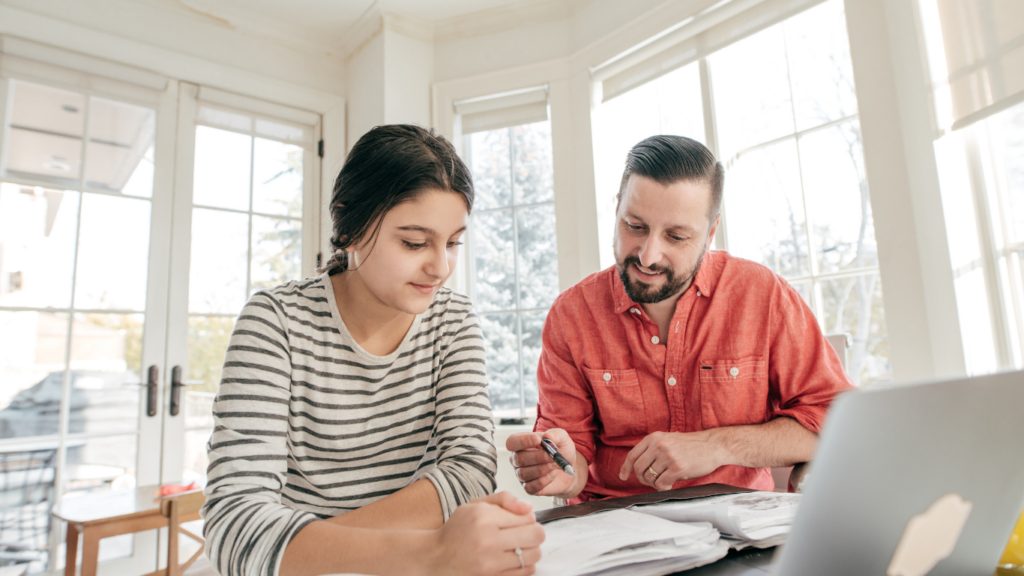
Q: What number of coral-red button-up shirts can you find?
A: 1